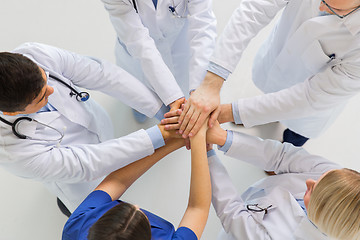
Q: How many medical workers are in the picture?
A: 5